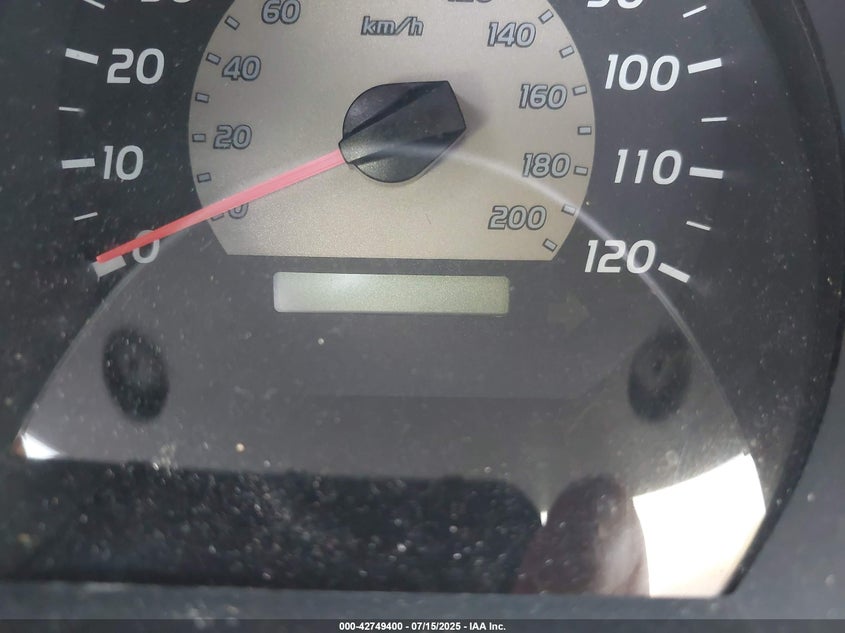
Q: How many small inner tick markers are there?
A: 13